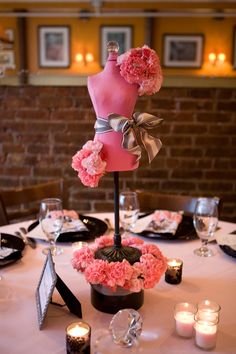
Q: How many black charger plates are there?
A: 4